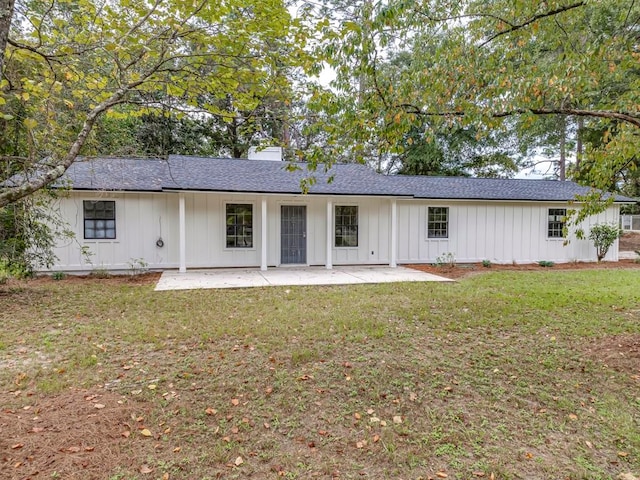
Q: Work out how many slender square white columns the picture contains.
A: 4